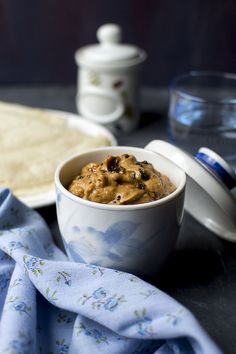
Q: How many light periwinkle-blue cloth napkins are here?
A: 1